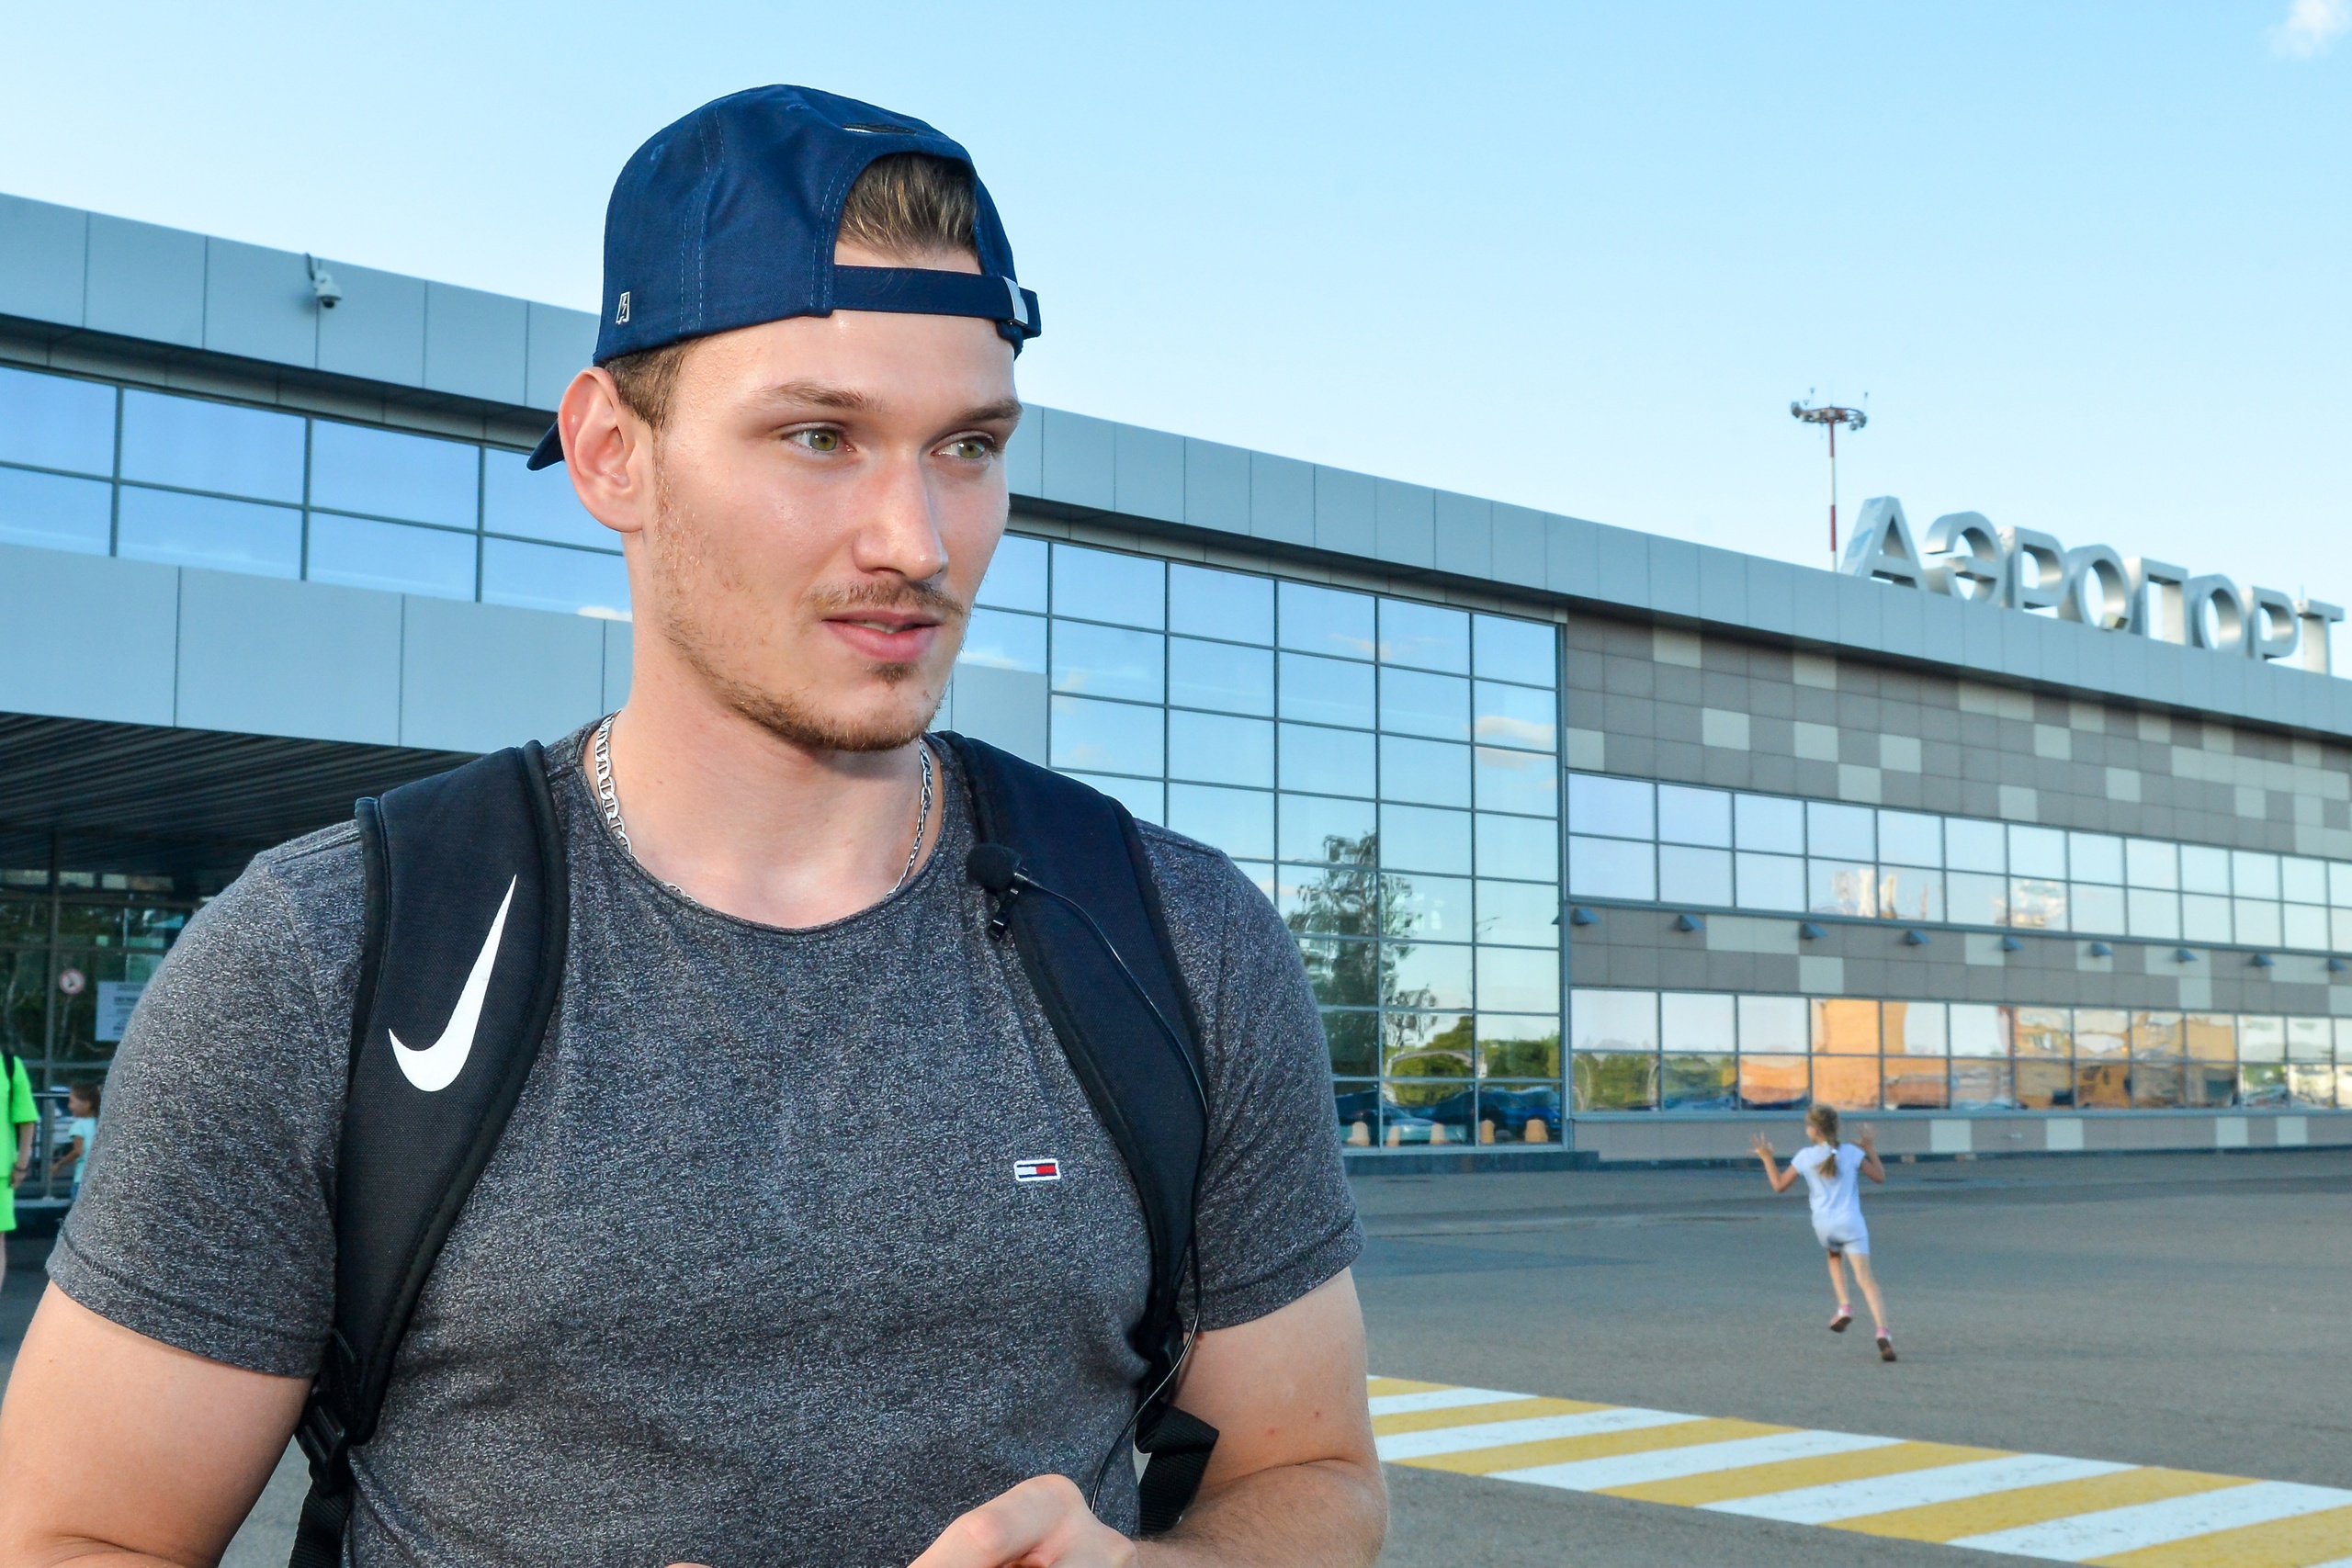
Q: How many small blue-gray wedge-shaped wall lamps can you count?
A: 9